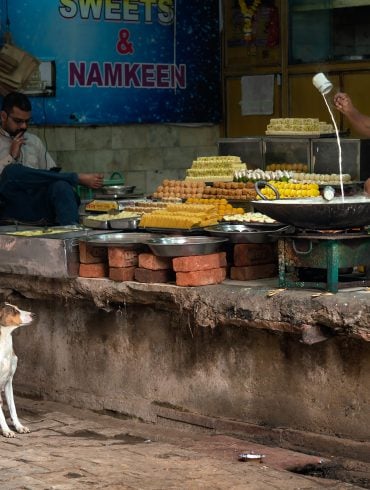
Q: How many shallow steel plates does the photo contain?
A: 3